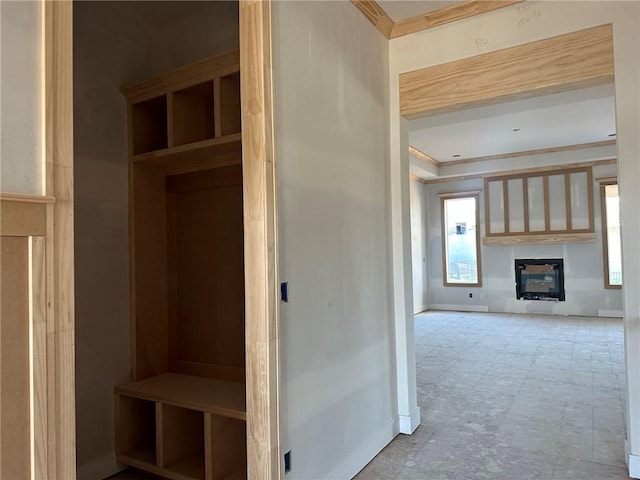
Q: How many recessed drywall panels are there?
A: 5